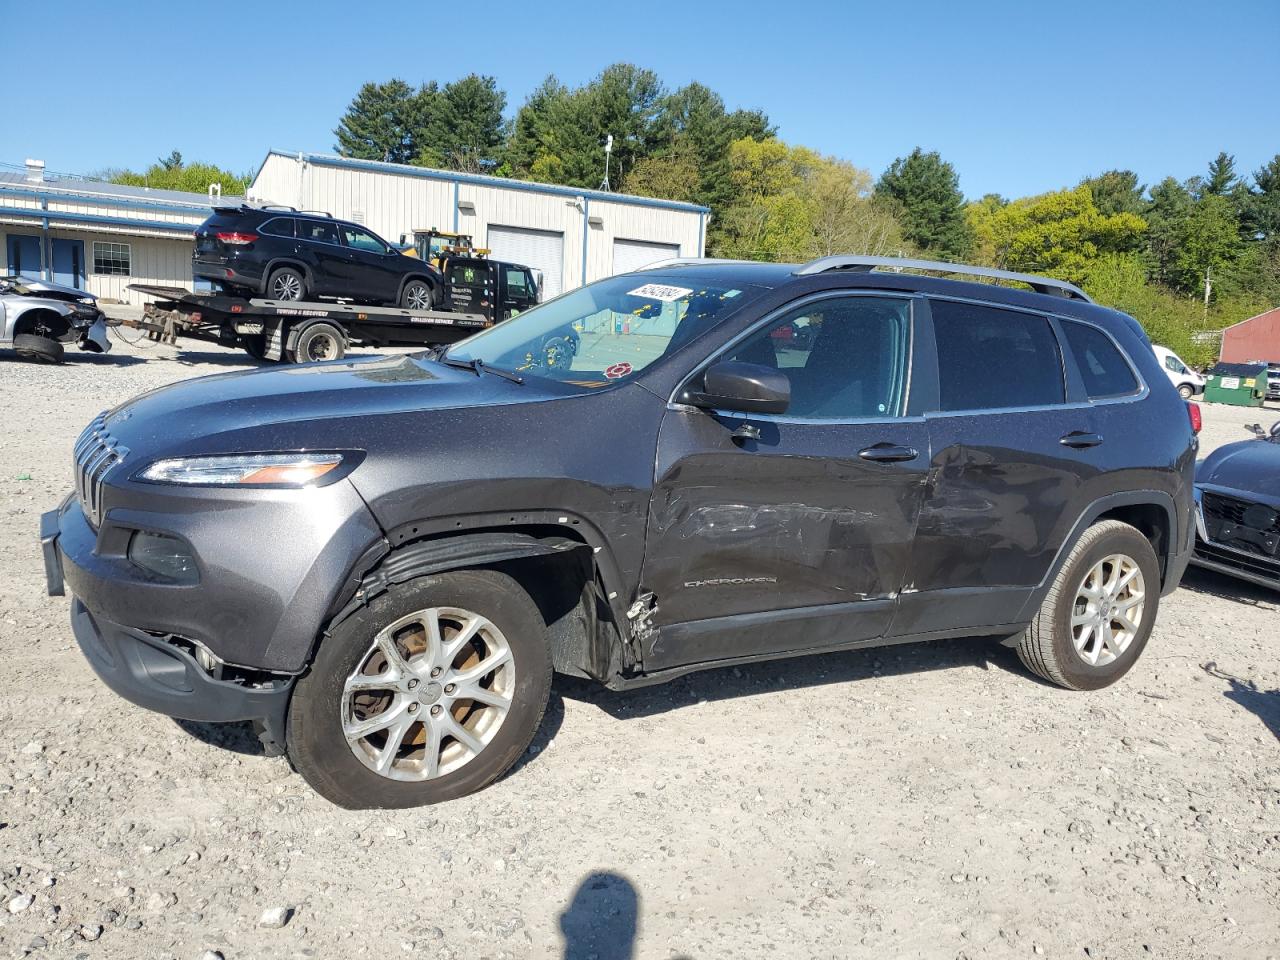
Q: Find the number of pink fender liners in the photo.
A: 0